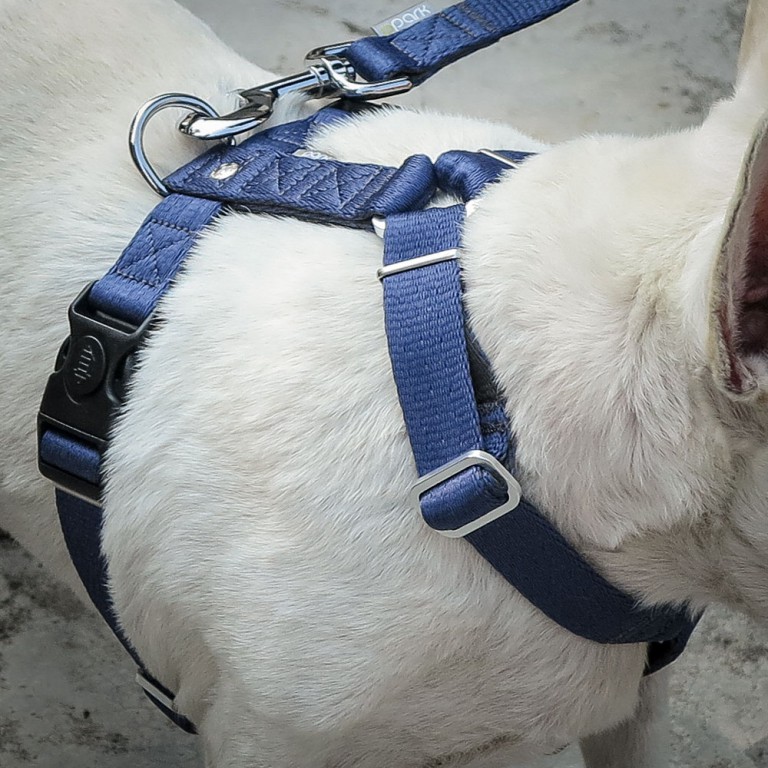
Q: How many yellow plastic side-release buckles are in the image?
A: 0